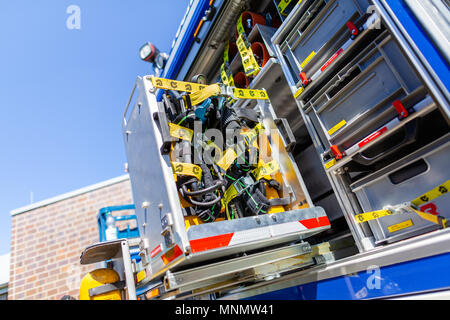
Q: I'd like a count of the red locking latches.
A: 4